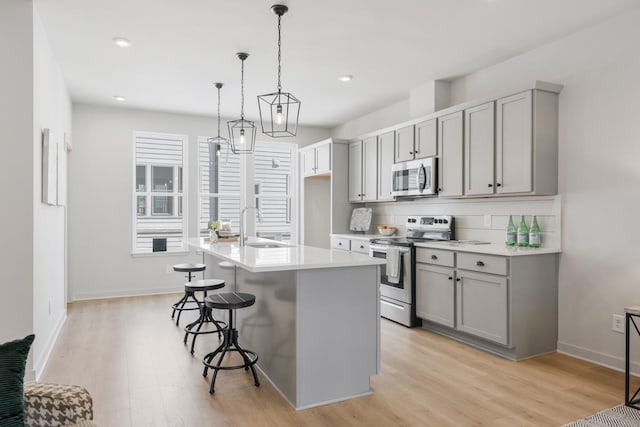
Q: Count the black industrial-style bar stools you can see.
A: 3